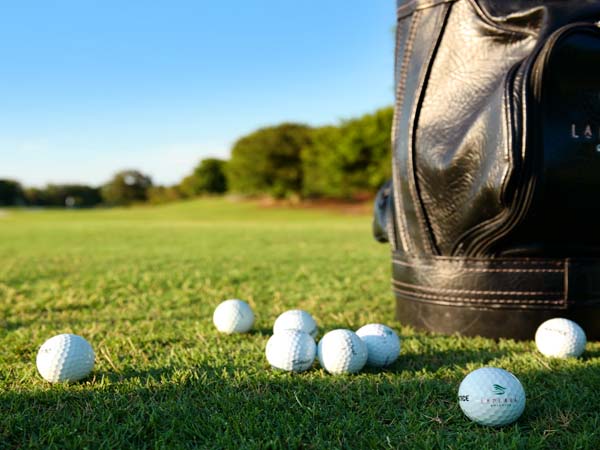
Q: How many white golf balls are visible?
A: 8